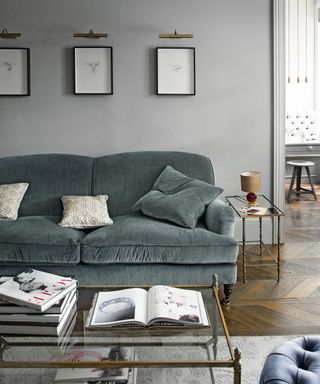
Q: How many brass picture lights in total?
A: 3